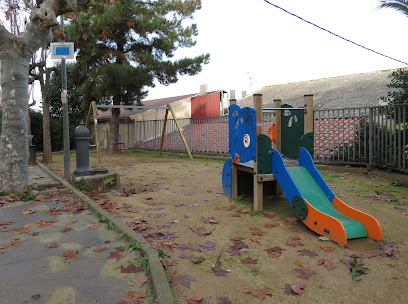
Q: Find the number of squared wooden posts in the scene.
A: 4